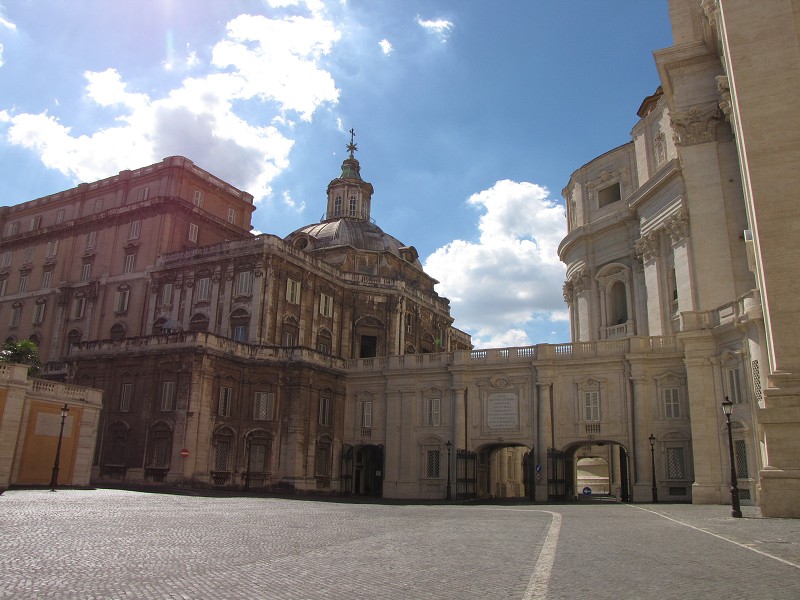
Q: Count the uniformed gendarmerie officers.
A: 0